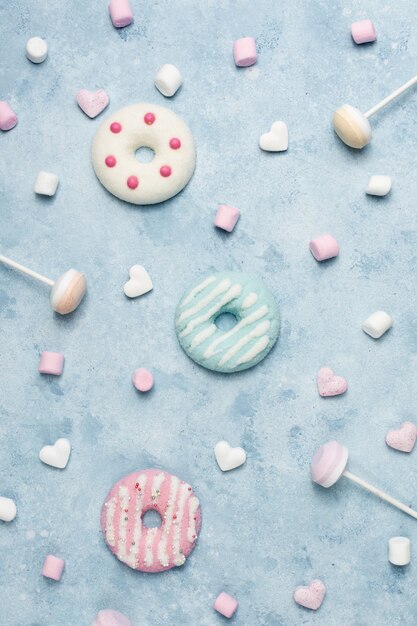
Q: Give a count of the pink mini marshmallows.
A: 10